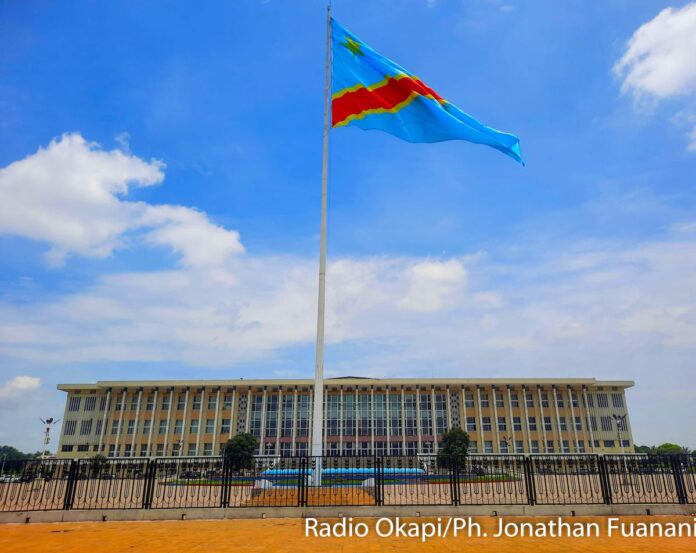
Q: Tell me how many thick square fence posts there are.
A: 9